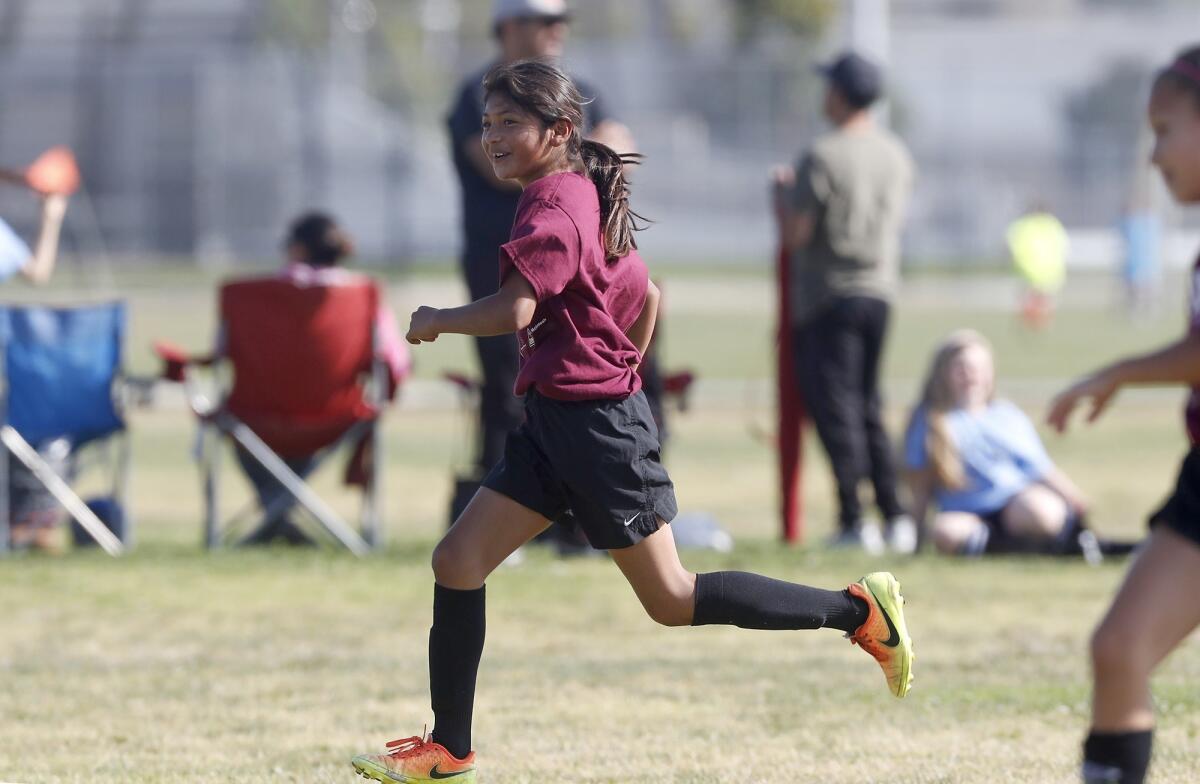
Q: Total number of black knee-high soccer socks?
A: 3